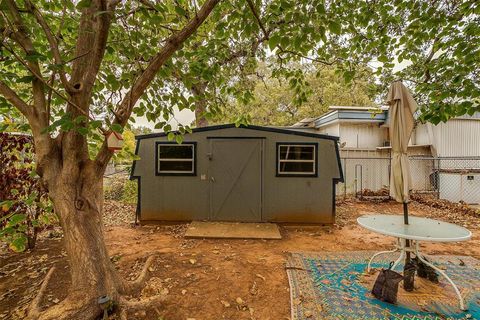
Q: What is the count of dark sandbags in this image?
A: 2